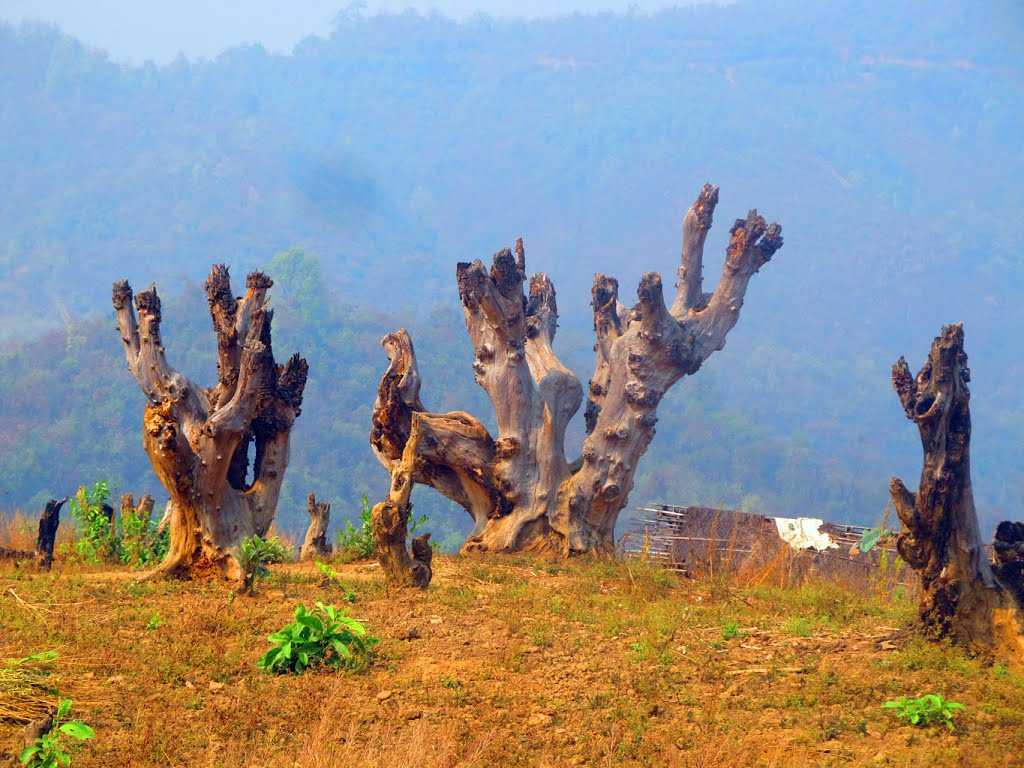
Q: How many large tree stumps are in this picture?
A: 3